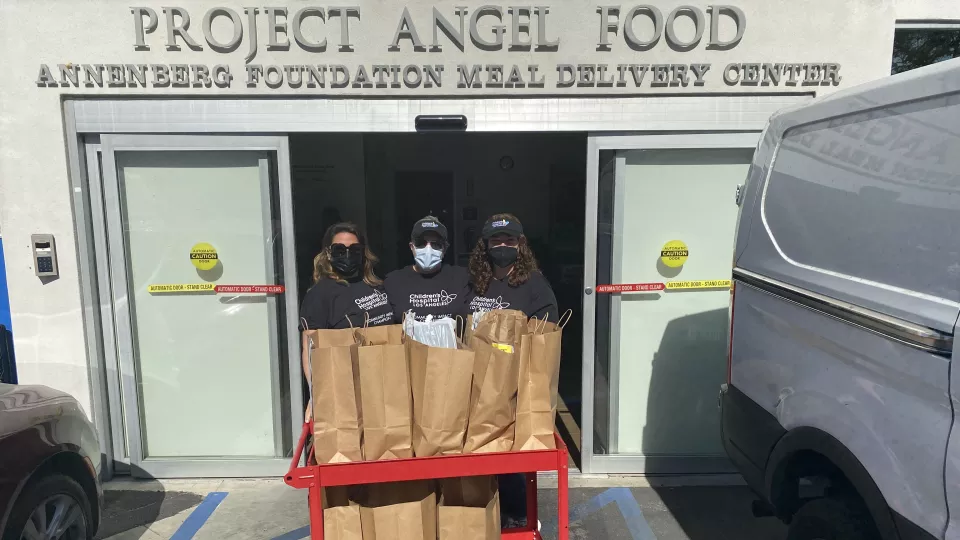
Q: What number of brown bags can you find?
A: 8